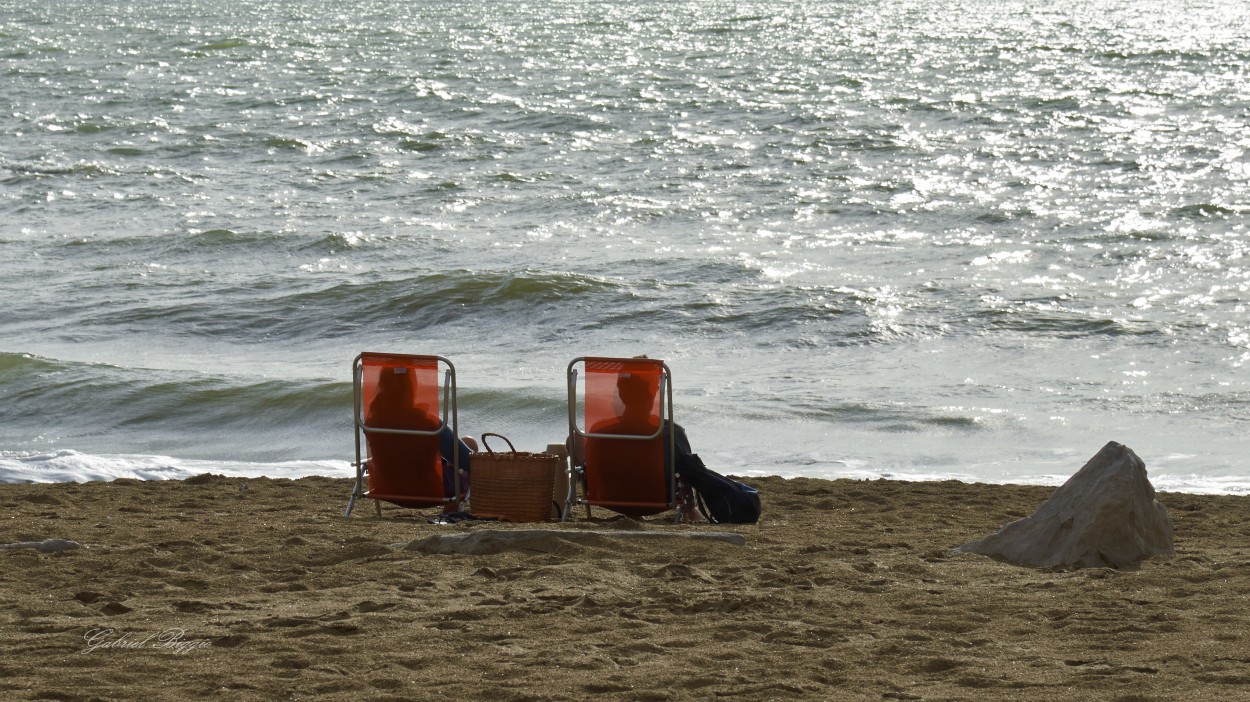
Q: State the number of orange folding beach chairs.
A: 2